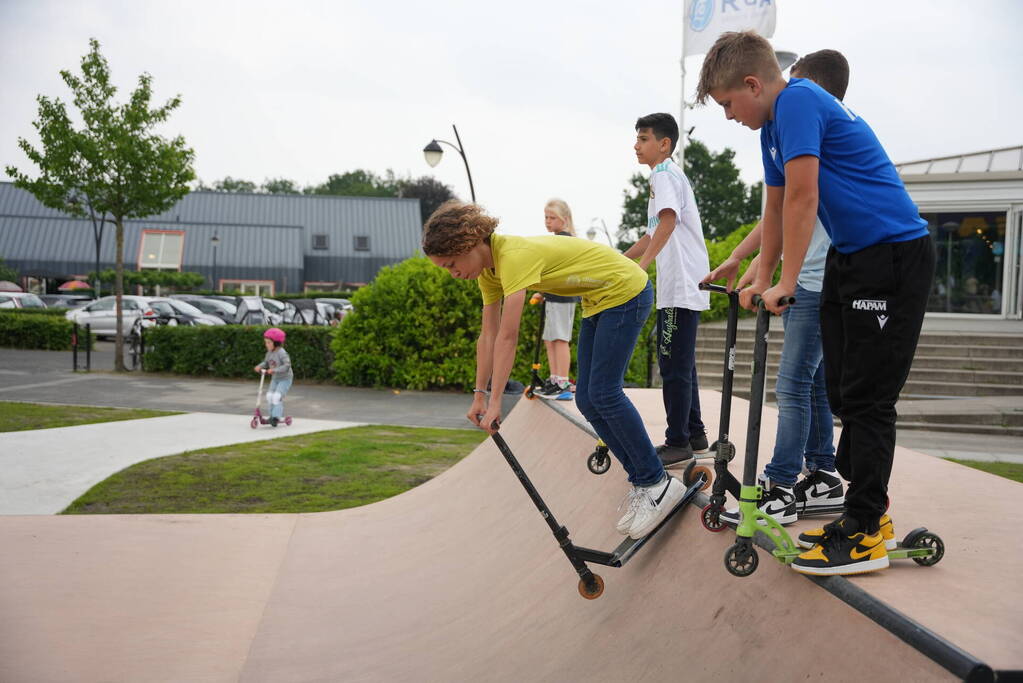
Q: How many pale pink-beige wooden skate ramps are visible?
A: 1